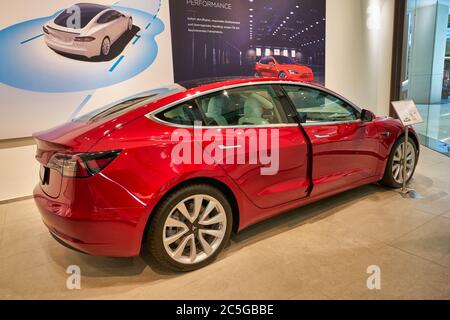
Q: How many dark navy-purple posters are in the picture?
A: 1